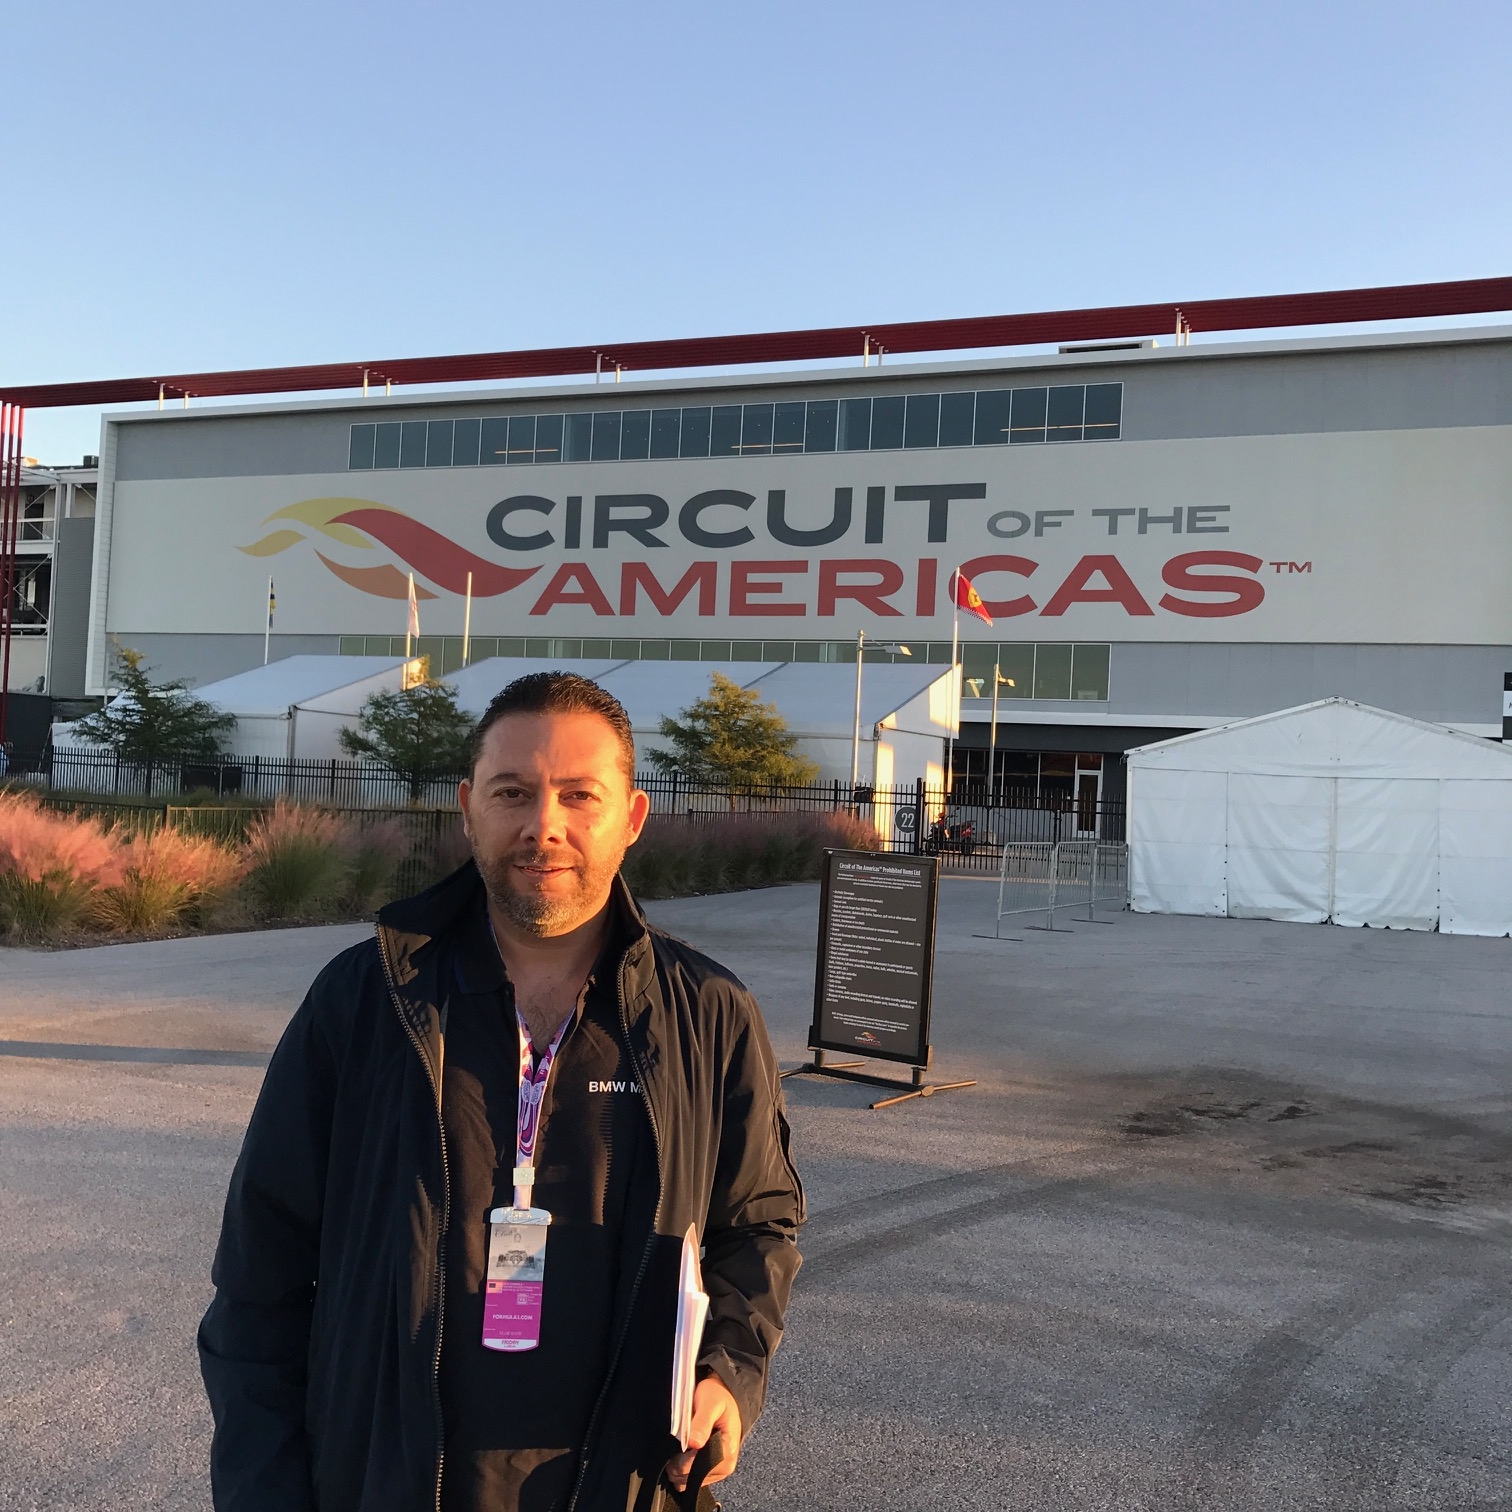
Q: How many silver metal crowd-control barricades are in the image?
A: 3